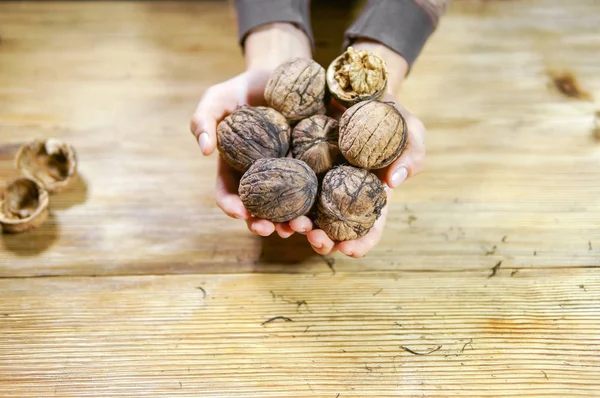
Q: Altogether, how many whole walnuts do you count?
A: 6